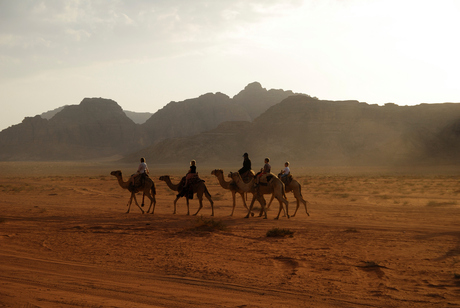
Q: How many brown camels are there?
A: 5